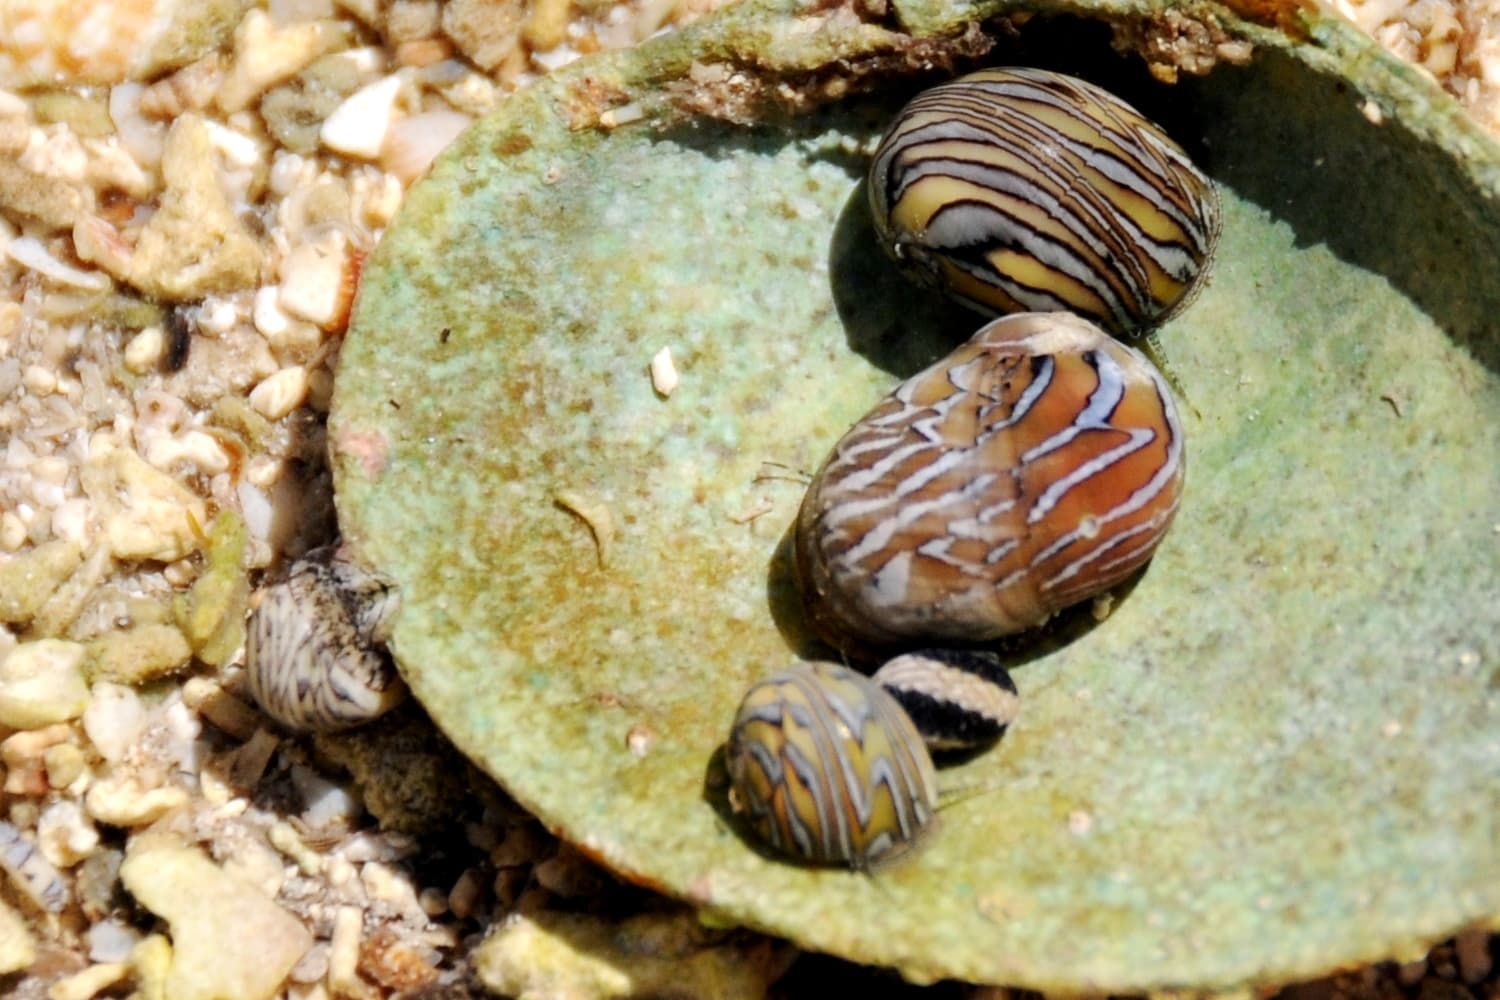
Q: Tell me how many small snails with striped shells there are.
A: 5